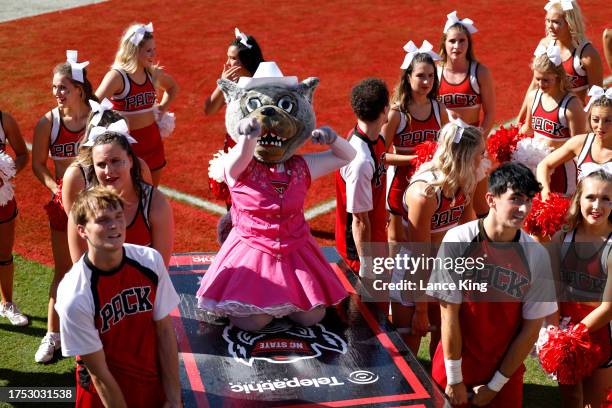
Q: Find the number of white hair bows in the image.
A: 12